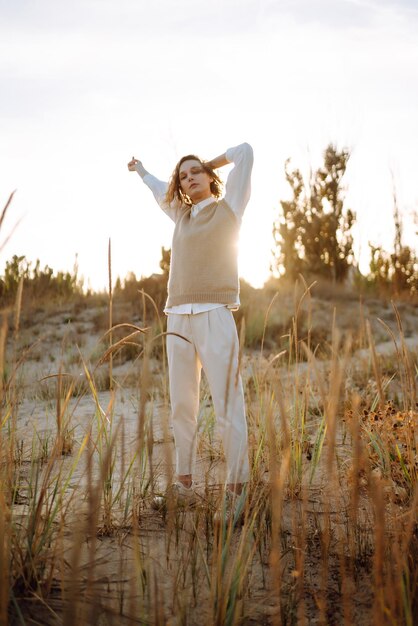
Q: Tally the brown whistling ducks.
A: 0